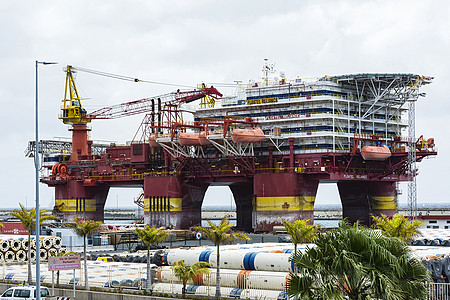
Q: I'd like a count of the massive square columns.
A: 4